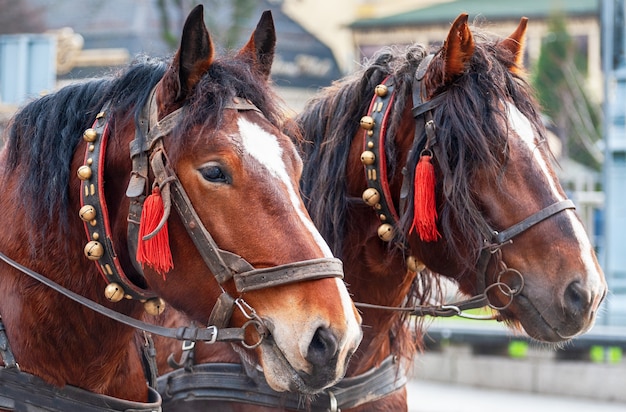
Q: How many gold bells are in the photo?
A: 12